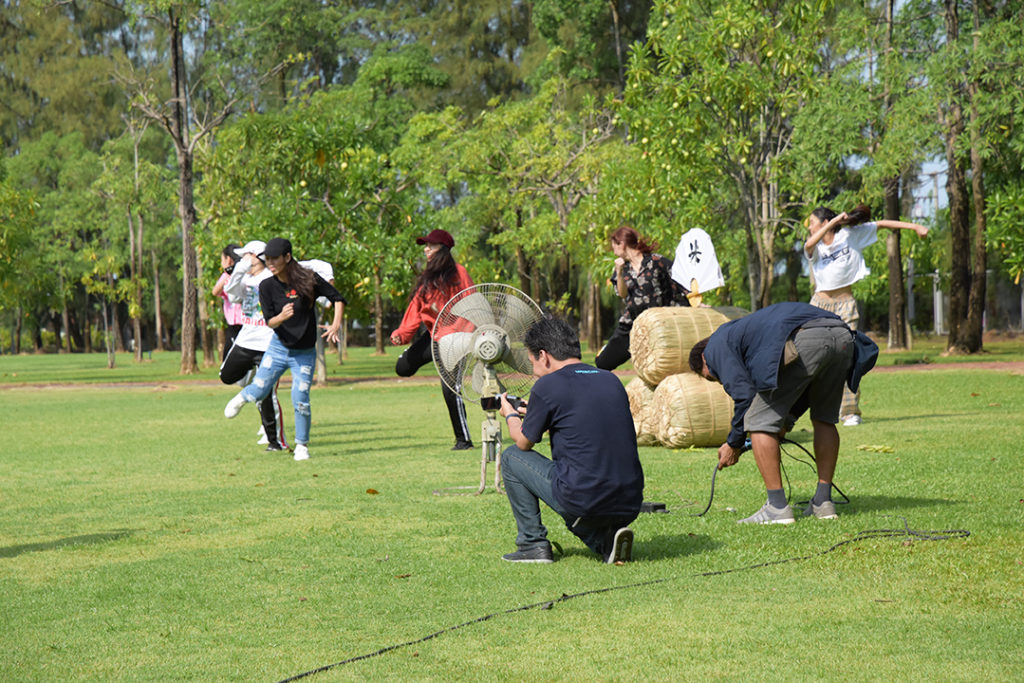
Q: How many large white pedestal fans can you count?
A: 1